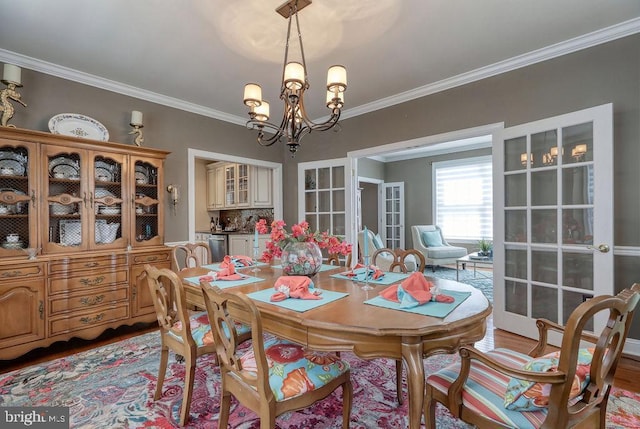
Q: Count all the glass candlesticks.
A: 2